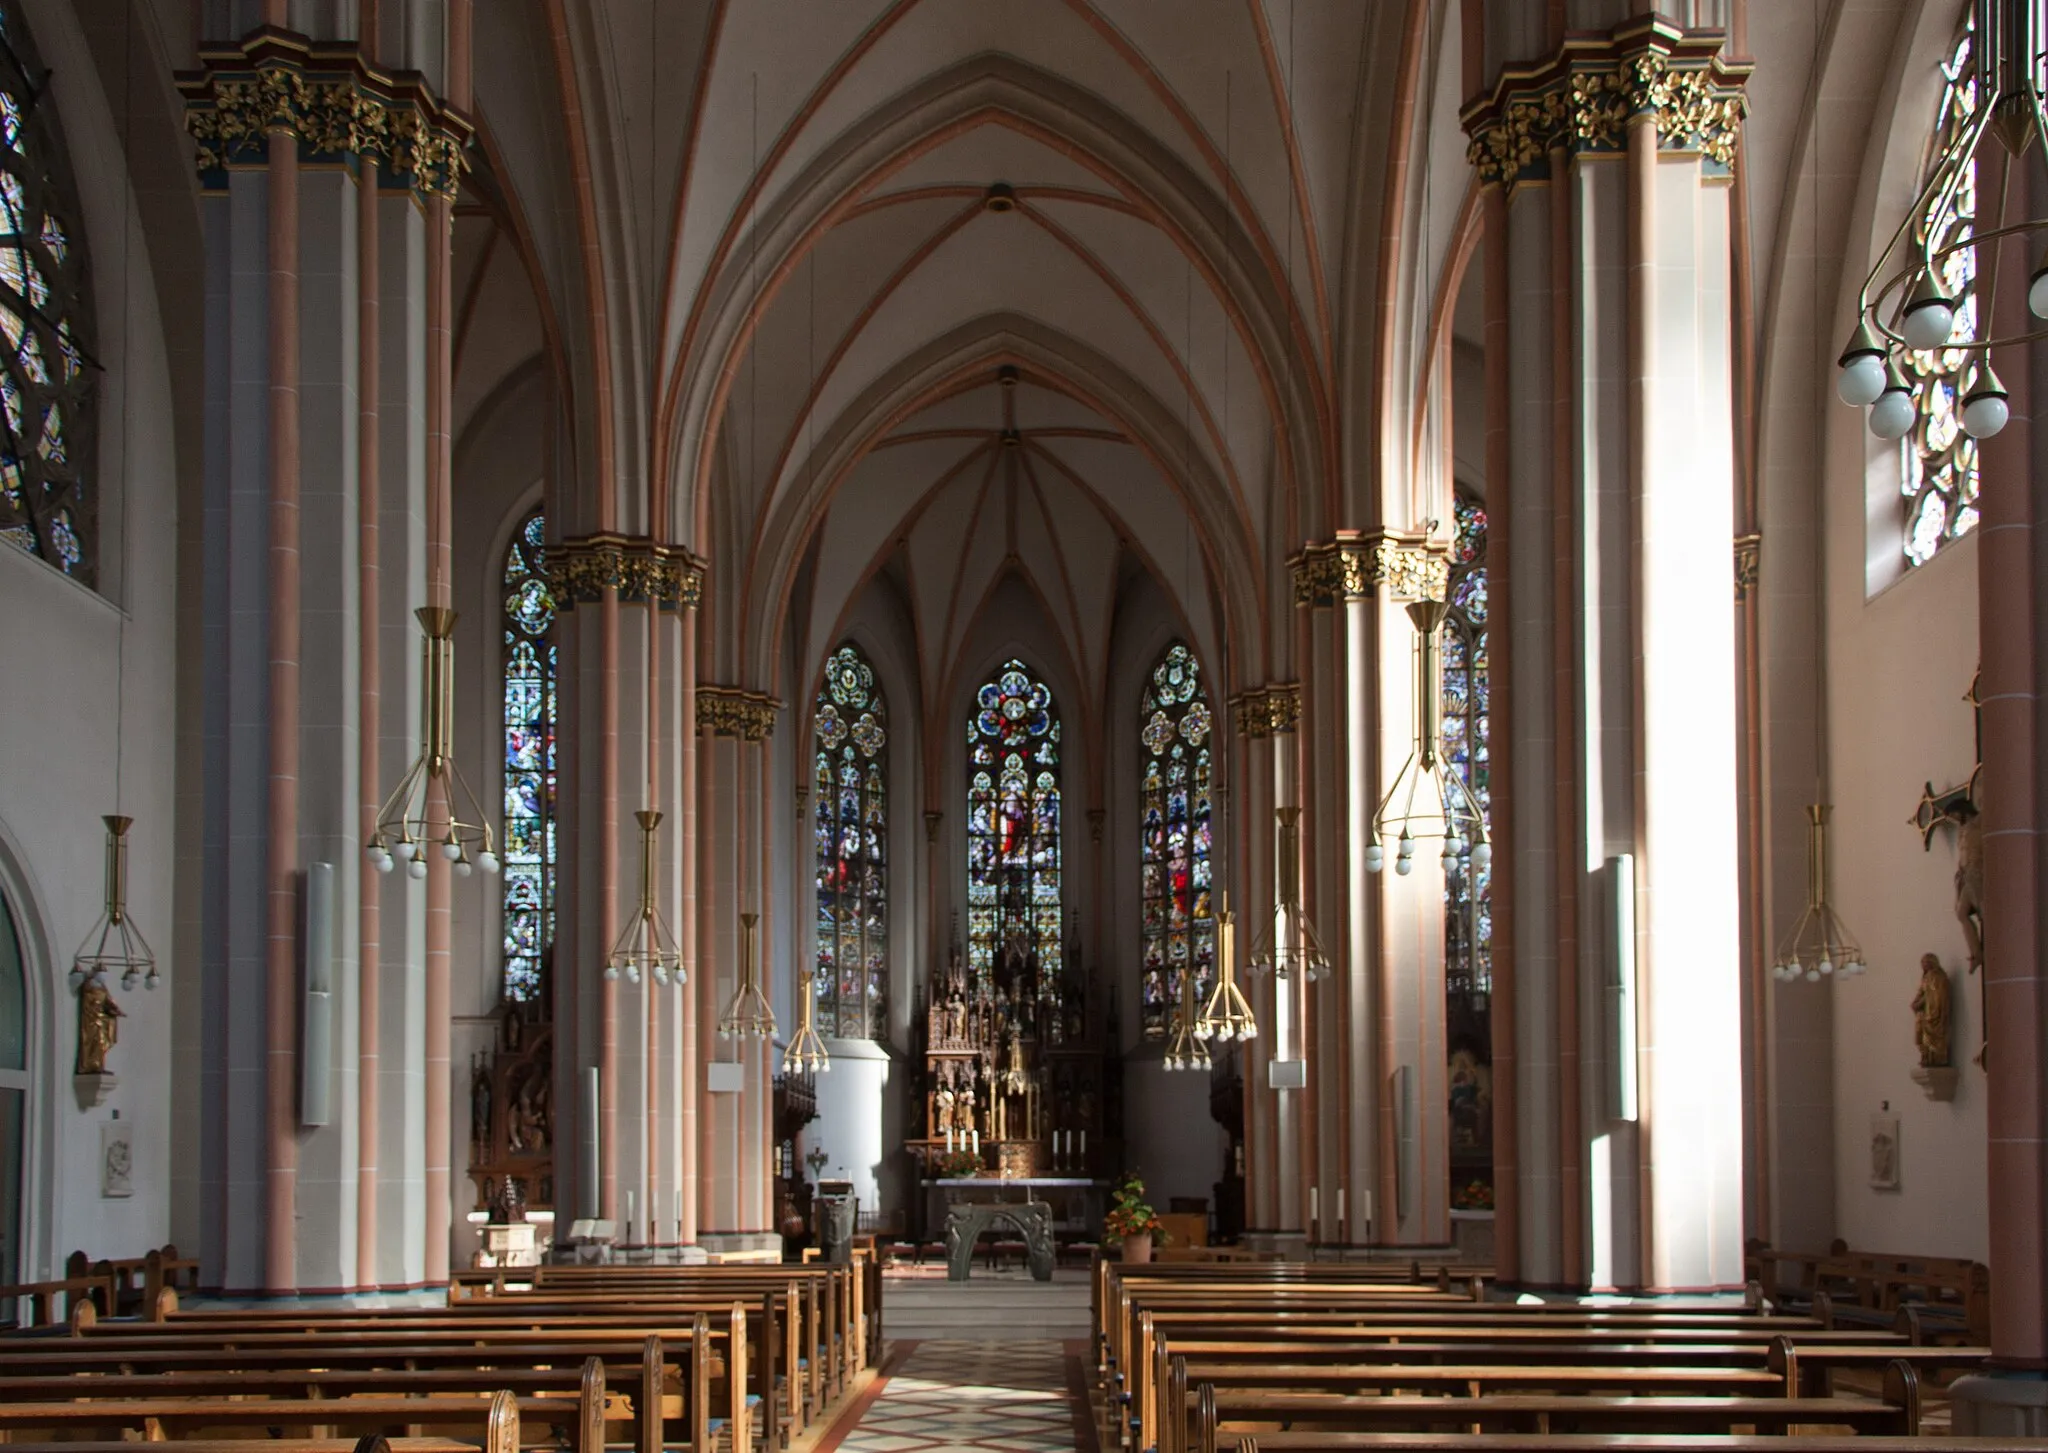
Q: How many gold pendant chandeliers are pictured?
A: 11